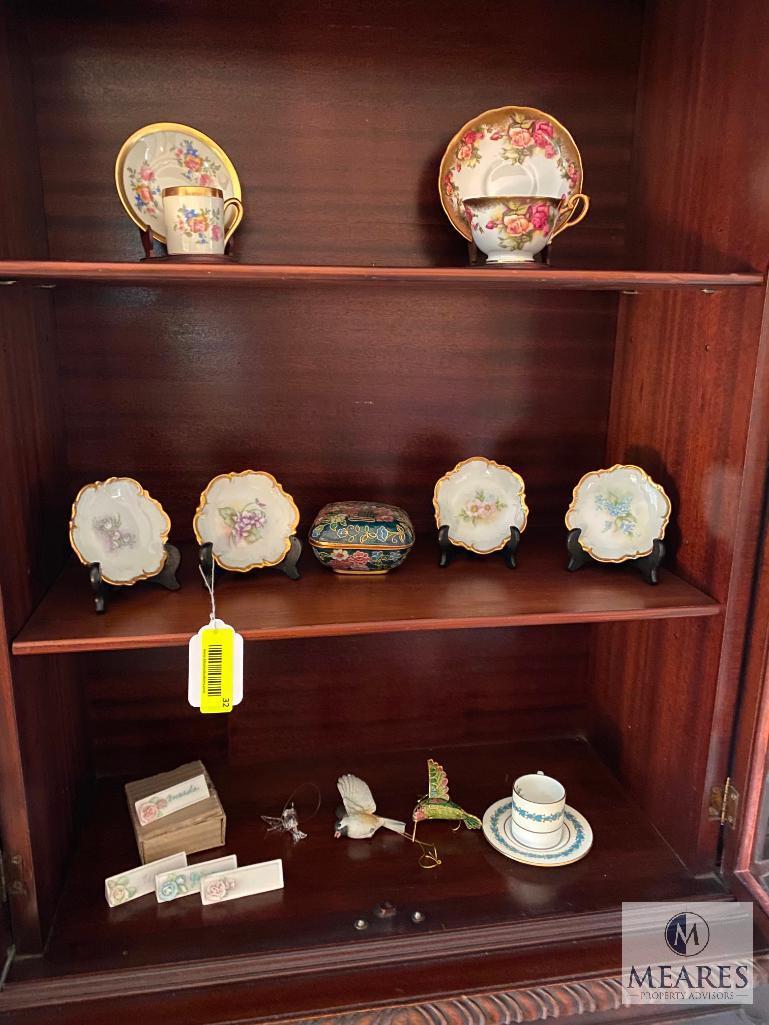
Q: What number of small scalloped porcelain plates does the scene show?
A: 4